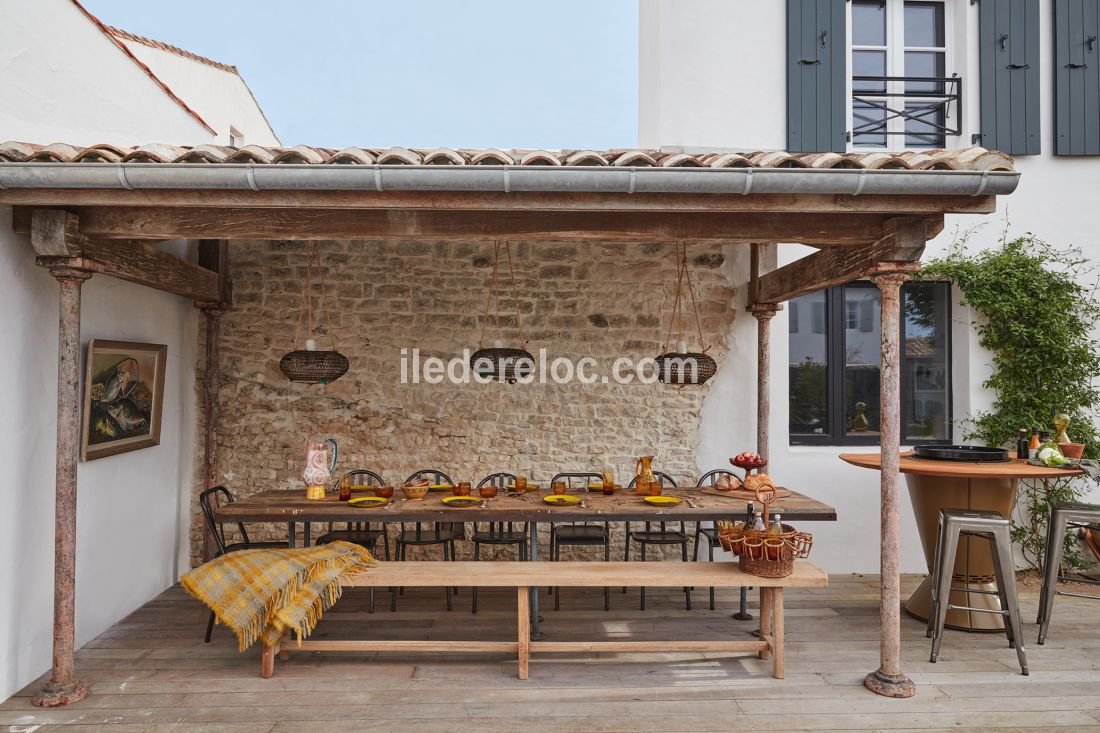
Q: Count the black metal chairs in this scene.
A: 7